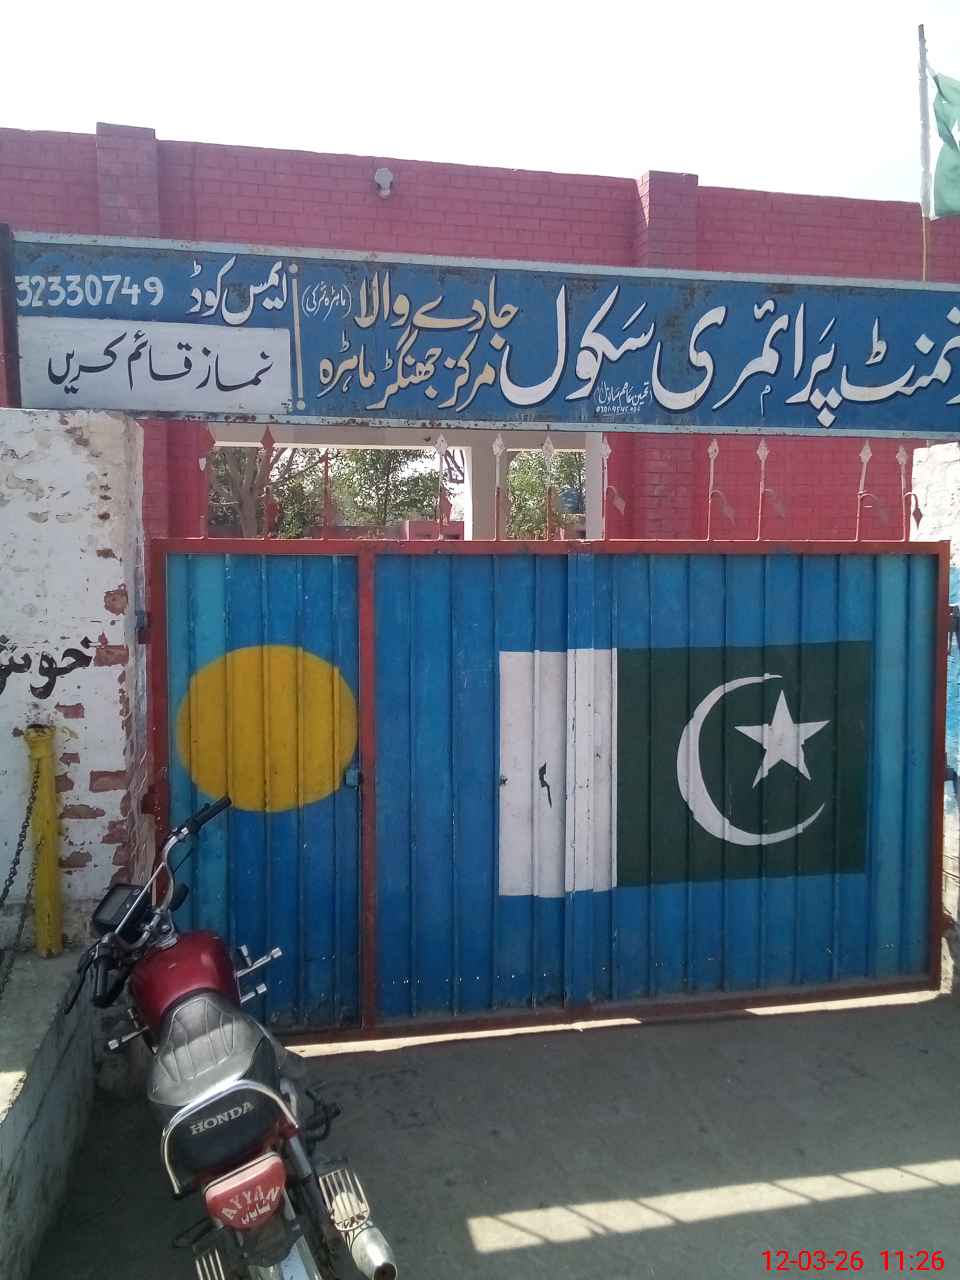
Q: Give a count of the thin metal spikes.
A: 11